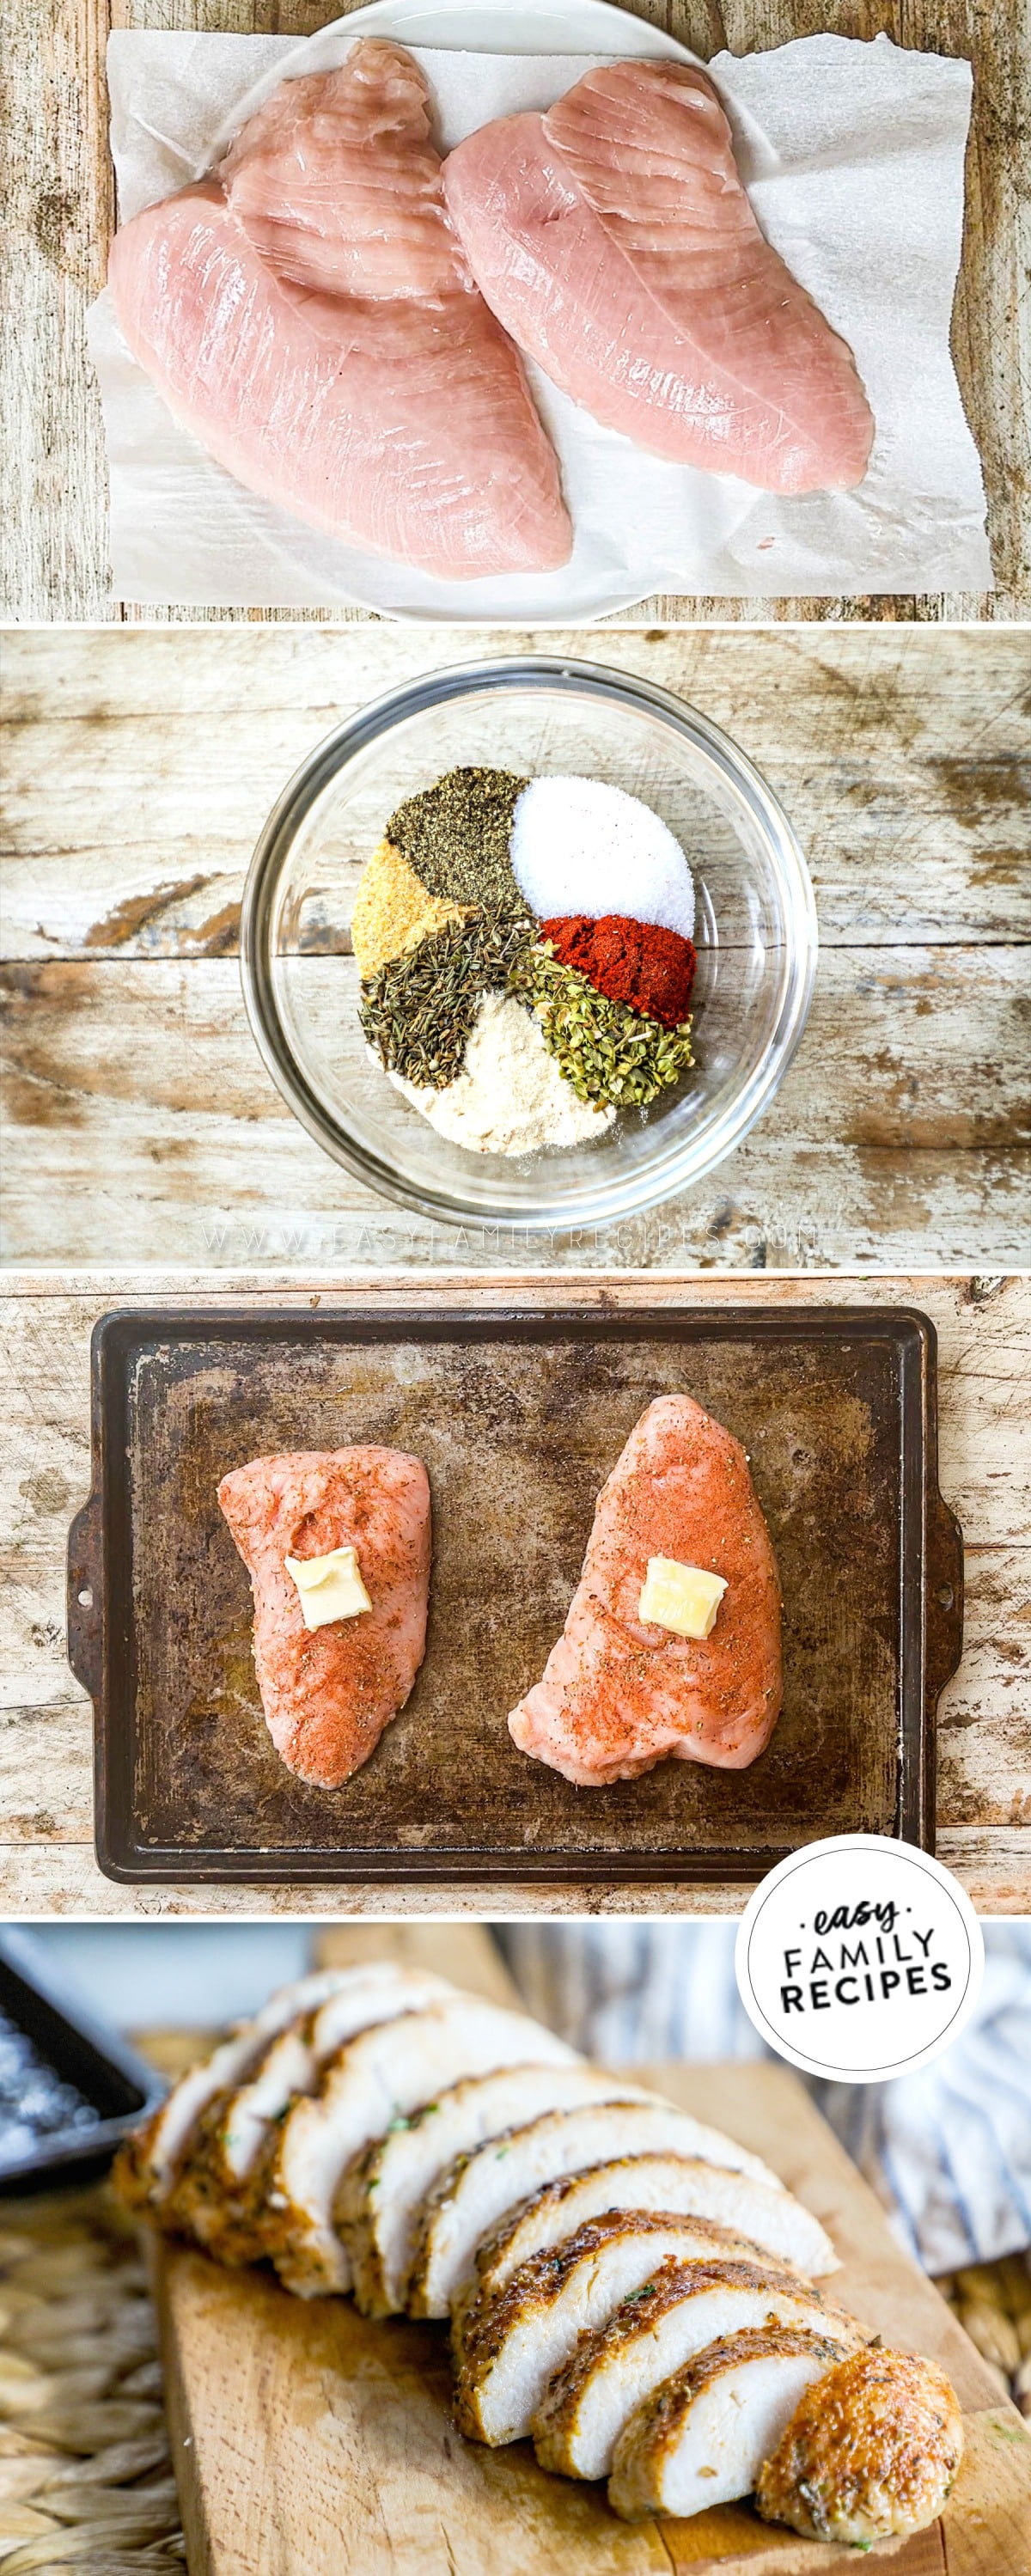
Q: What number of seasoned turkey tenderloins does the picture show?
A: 2